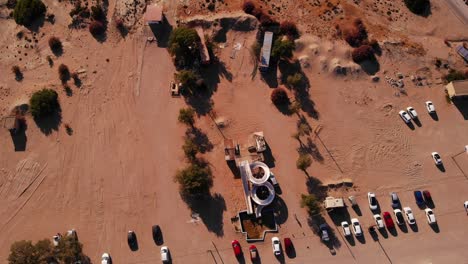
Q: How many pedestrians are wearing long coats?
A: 0